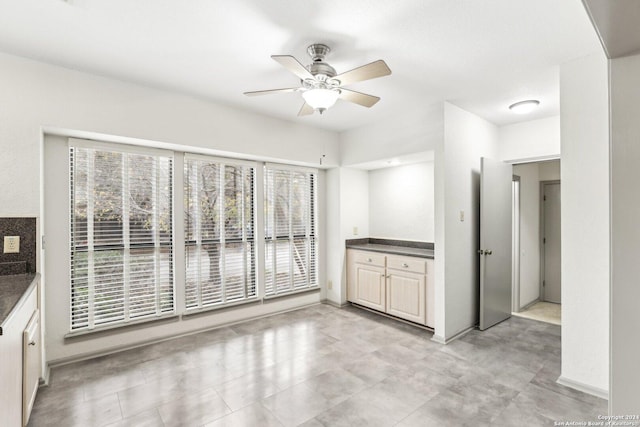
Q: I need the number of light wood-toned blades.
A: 5